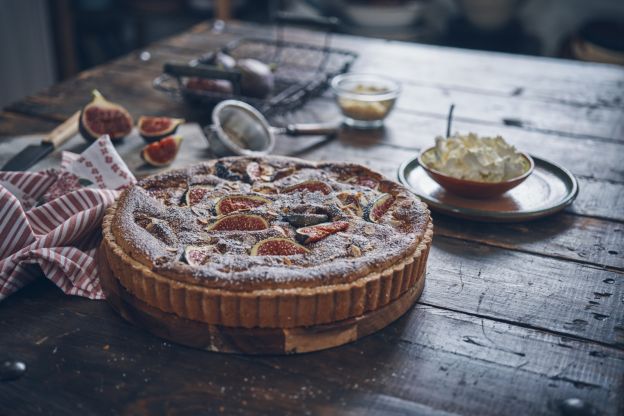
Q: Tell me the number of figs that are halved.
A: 1